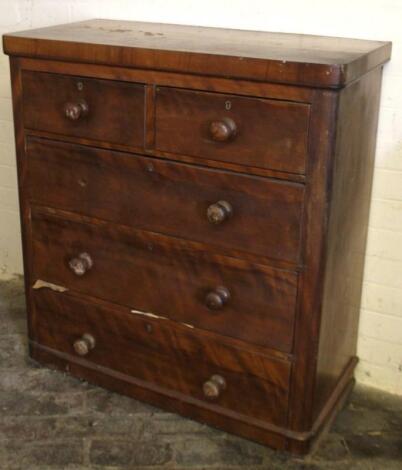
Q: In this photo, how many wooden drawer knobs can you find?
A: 7